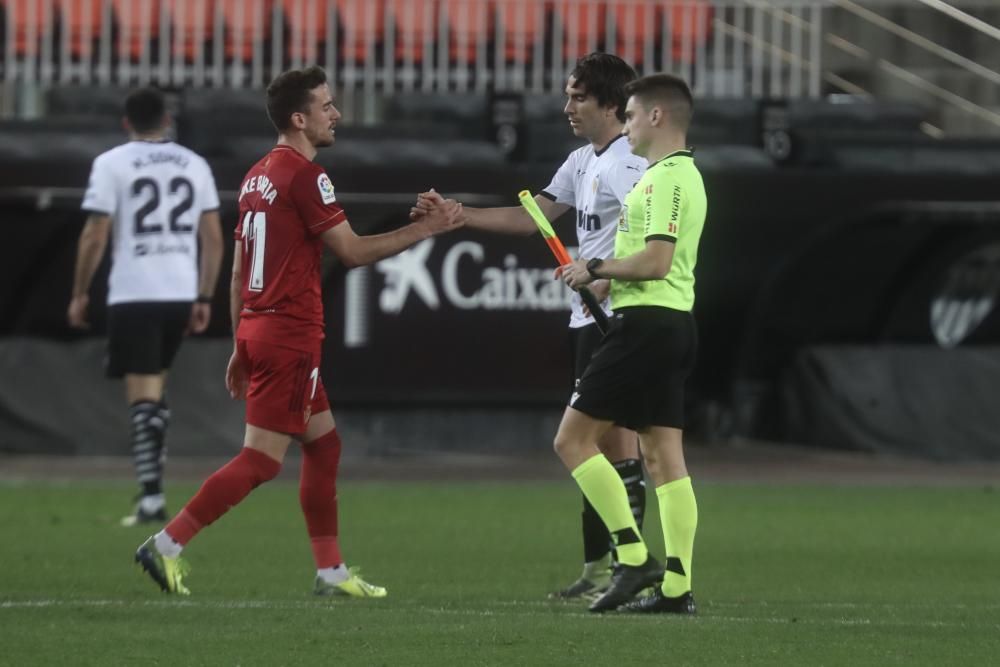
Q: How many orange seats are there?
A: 13